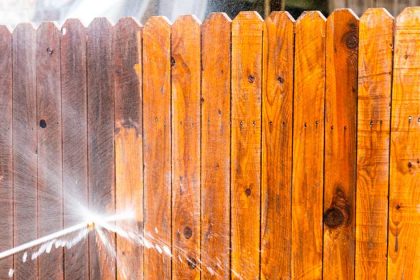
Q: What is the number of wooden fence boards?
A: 15